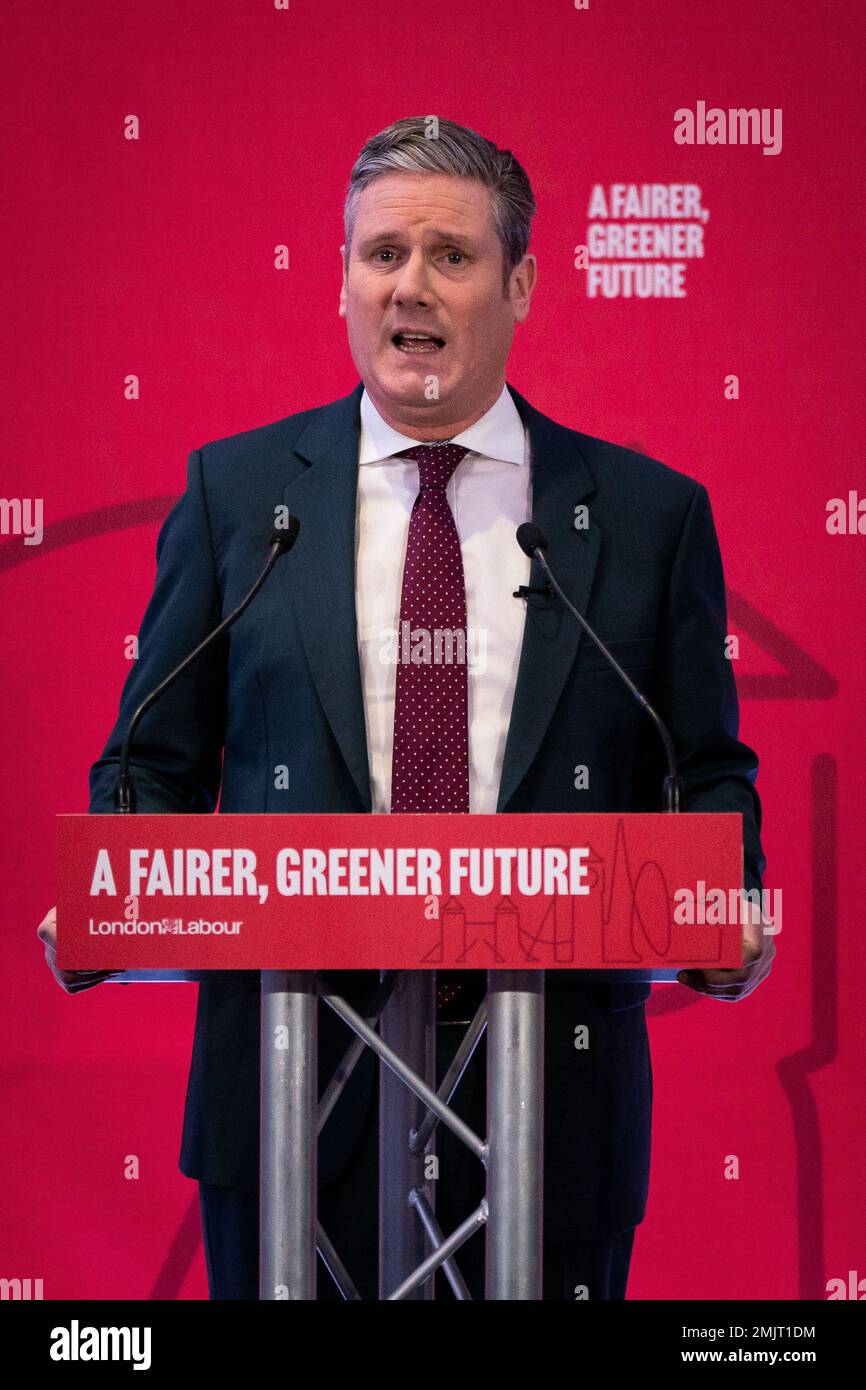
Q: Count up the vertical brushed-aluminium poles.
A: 3